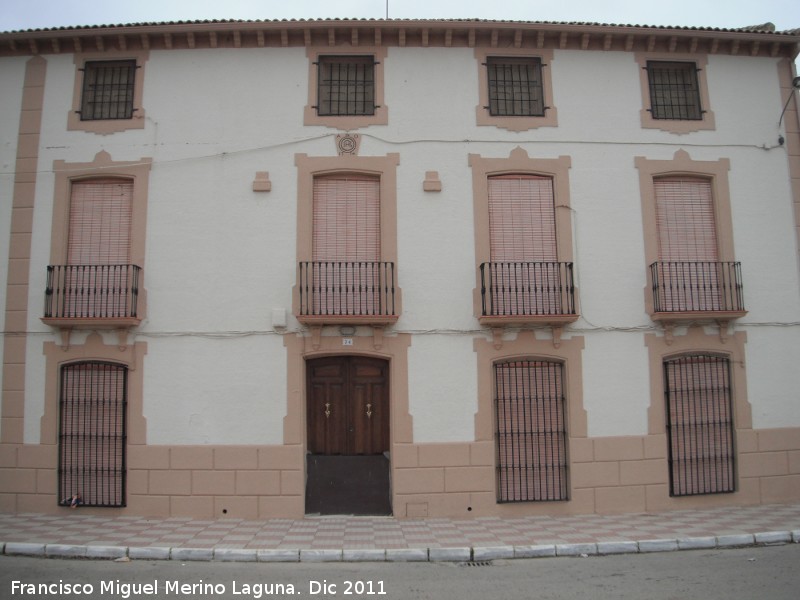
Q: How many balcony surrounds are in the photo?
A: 4